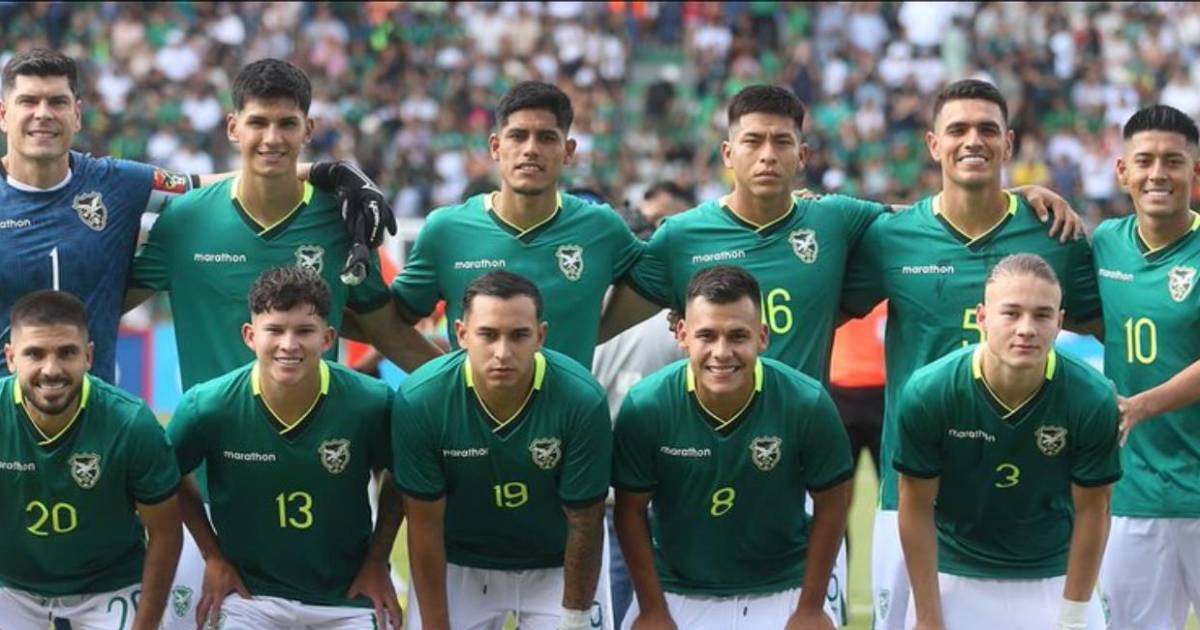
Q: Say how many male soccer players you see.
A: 11